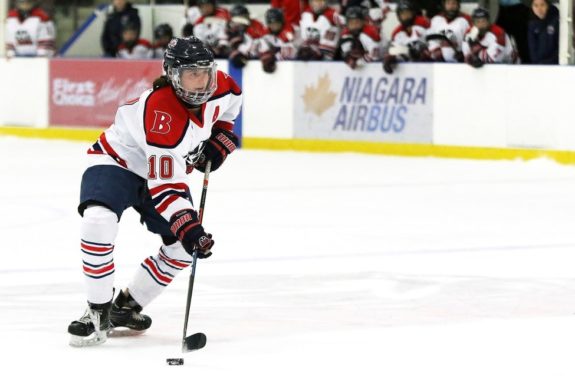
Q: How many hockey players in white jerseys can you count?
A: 12